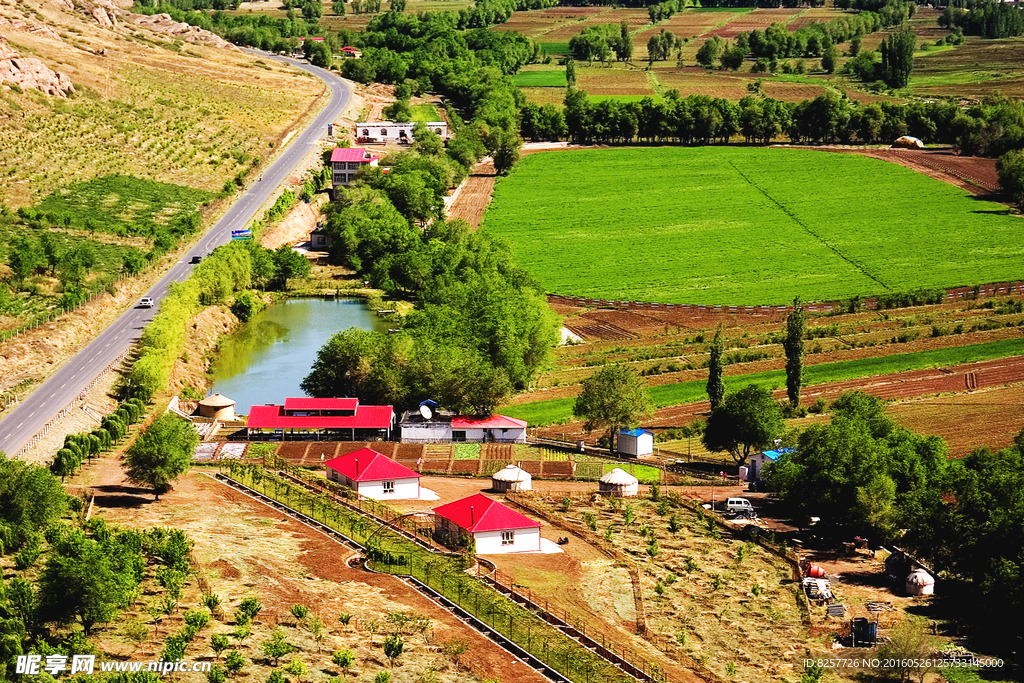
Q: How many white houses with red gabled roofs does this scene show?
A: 2